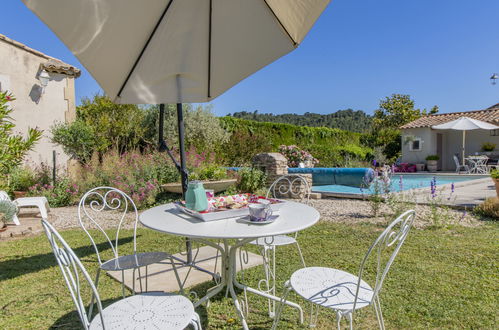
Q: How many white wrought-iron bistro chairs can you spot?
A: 4